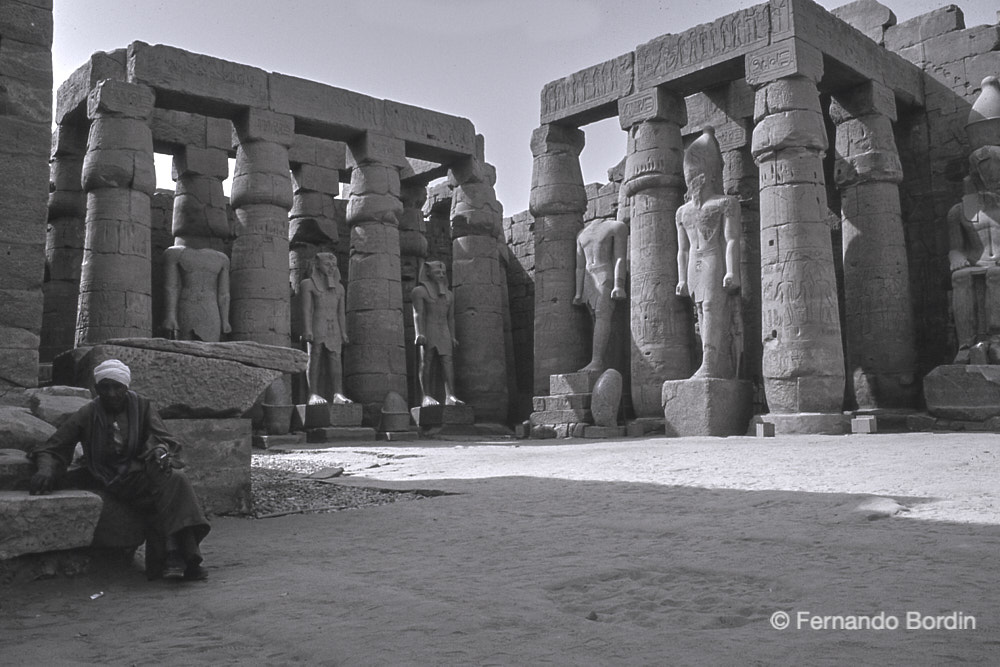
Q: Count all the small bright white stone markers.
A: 2